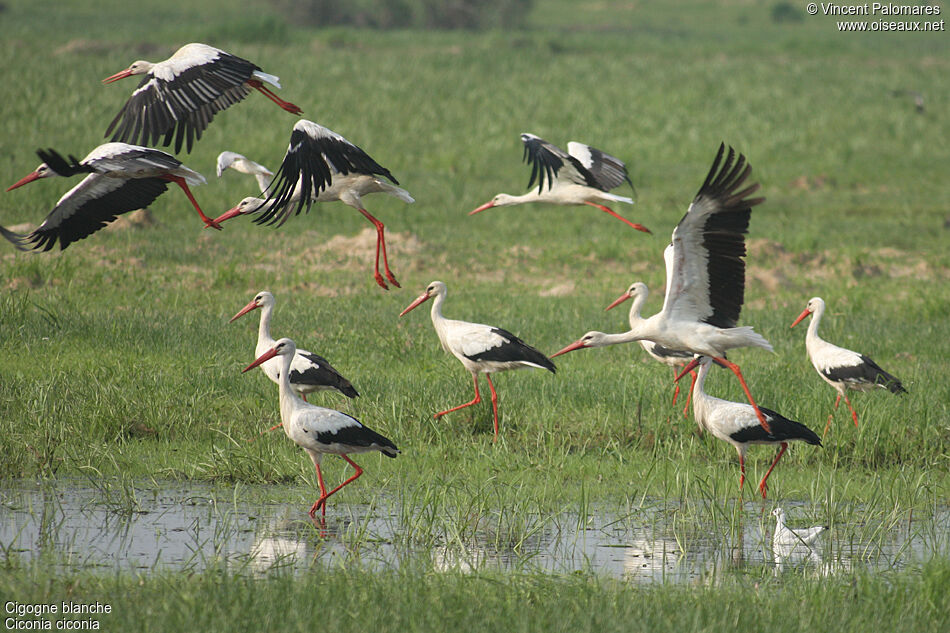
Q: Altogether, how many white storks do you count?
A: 11